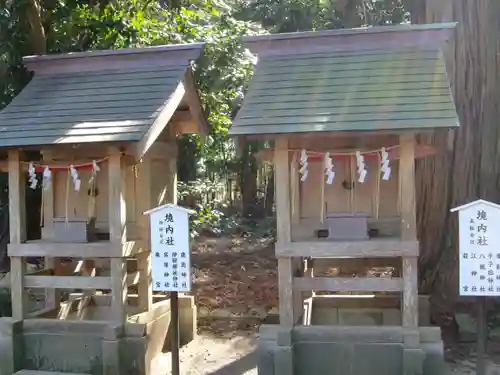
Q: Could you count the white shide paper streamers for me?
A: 8